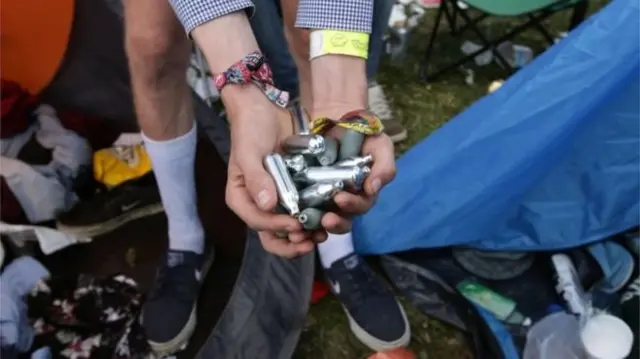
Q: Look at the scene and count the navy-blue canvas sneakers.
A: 2